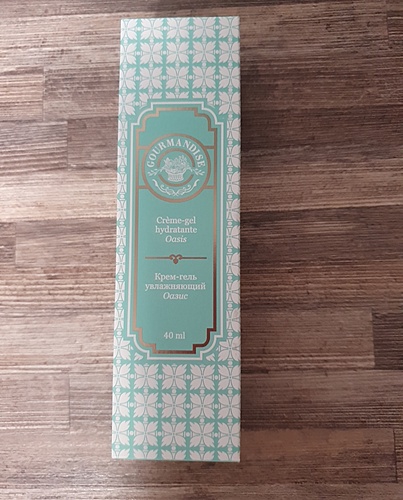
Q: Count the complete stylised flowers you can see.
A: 15